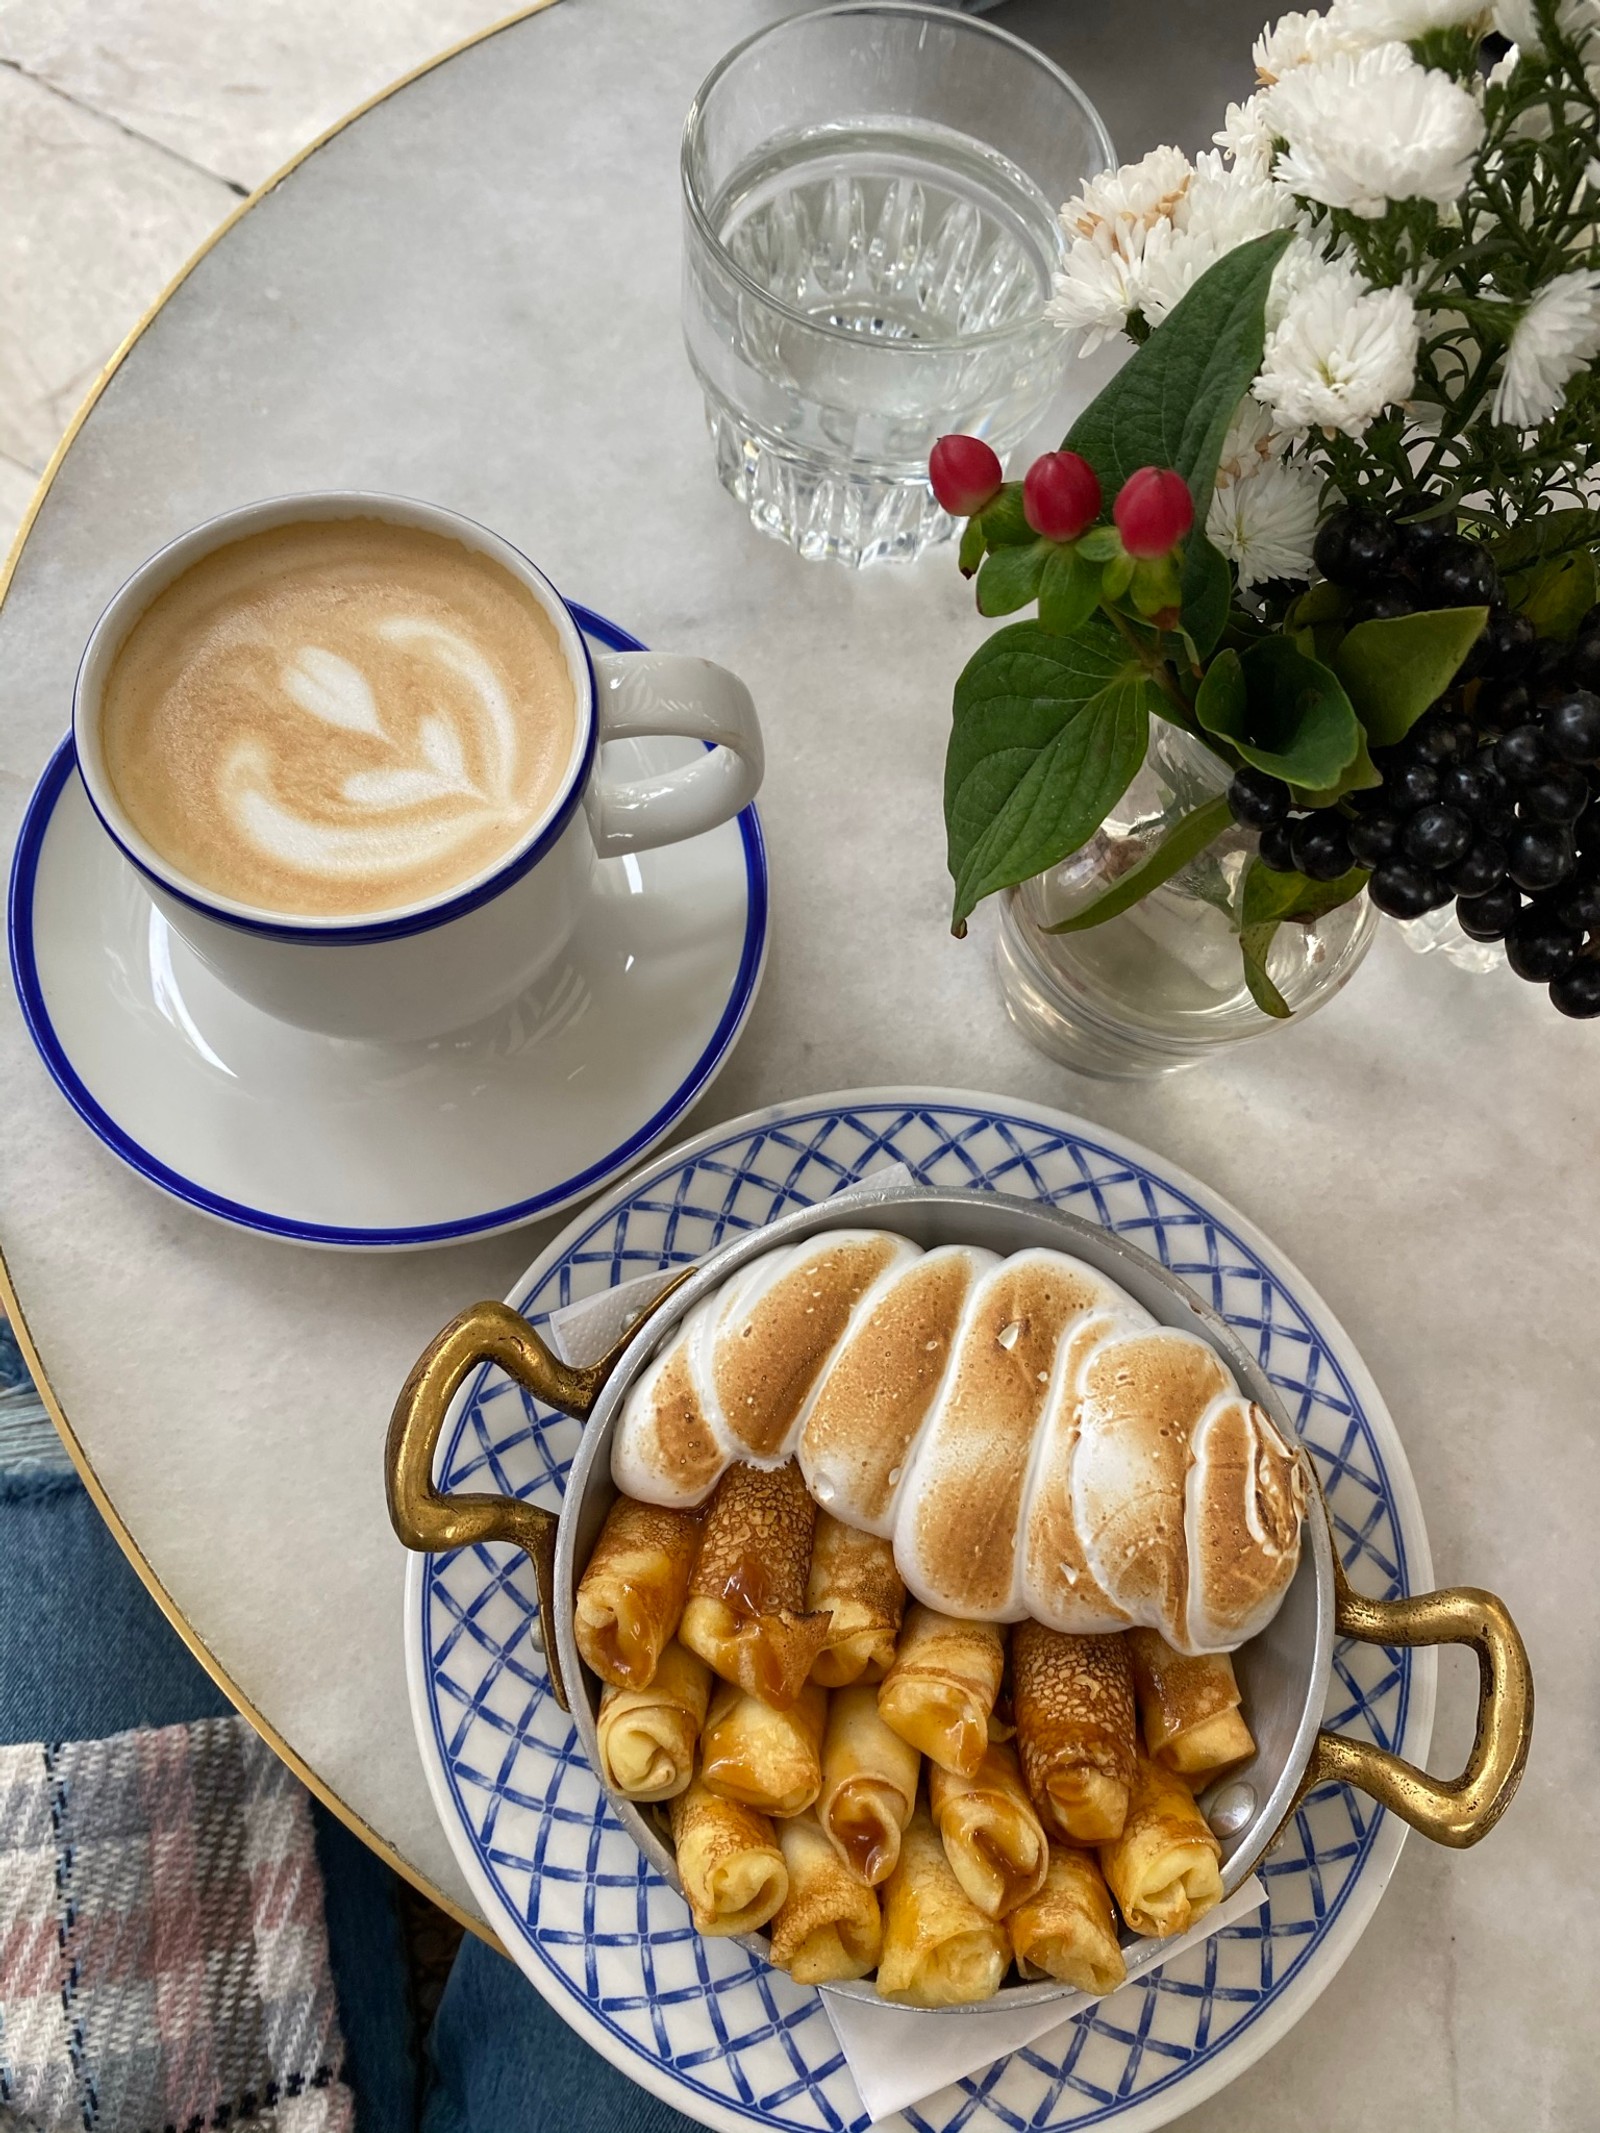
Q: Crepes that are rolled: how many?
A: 15